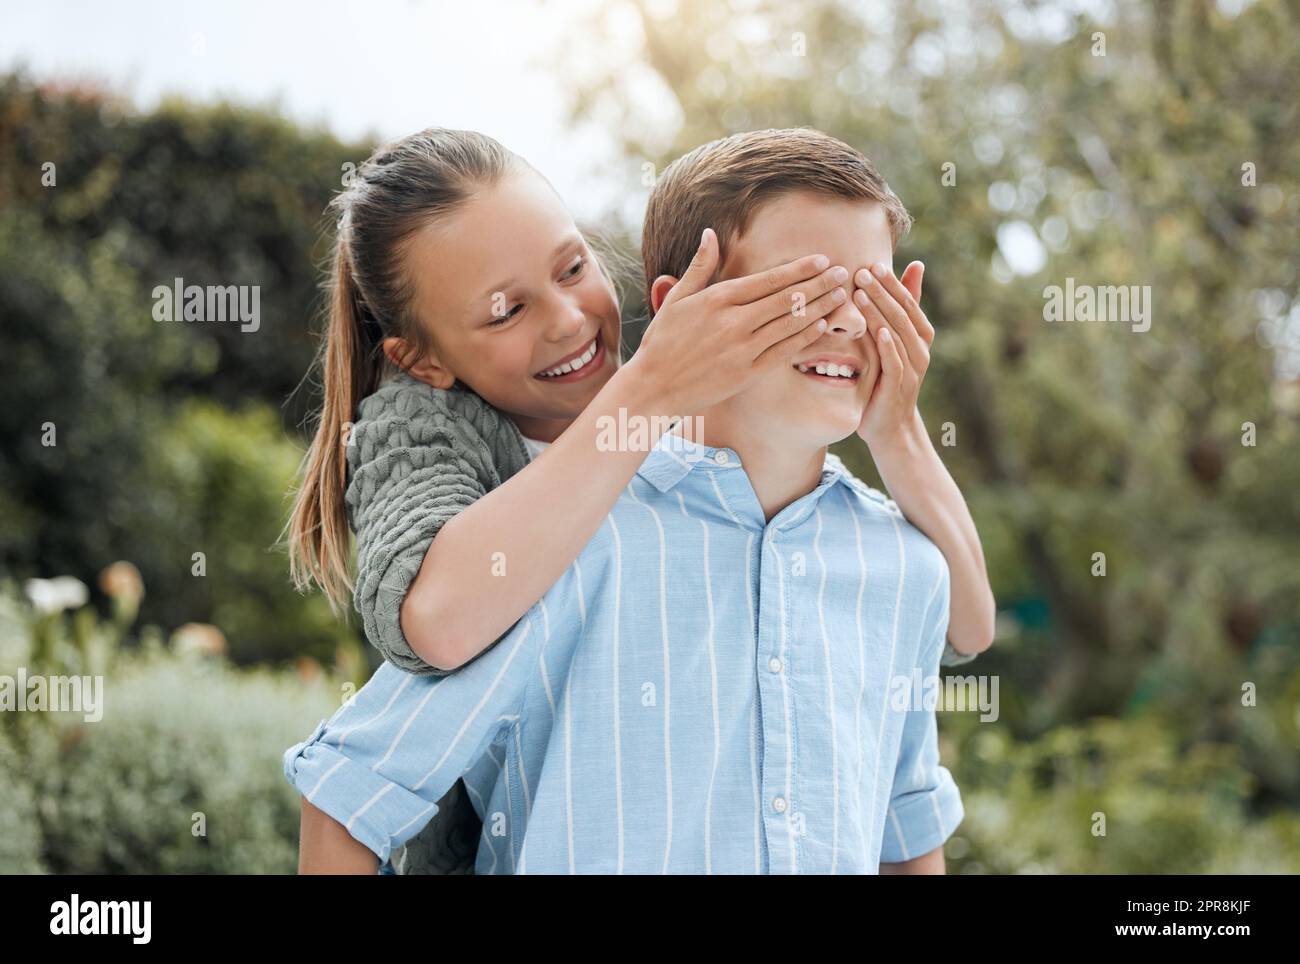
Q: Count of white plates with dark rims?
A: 0